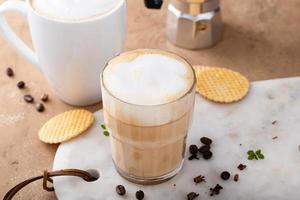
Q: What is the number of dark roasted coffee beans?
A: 12